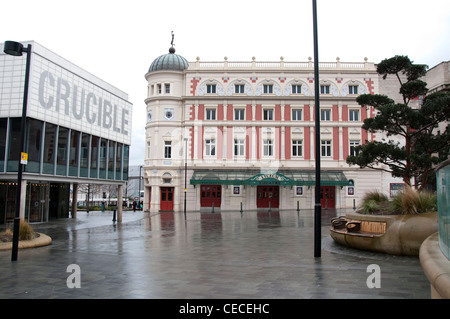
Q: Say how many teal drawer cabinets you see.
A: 0